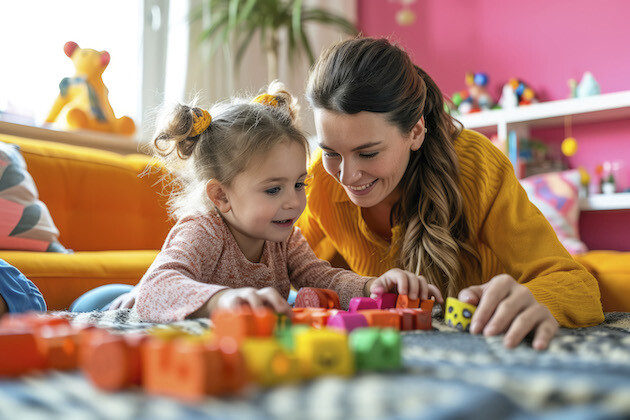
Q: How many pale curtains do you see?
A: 1